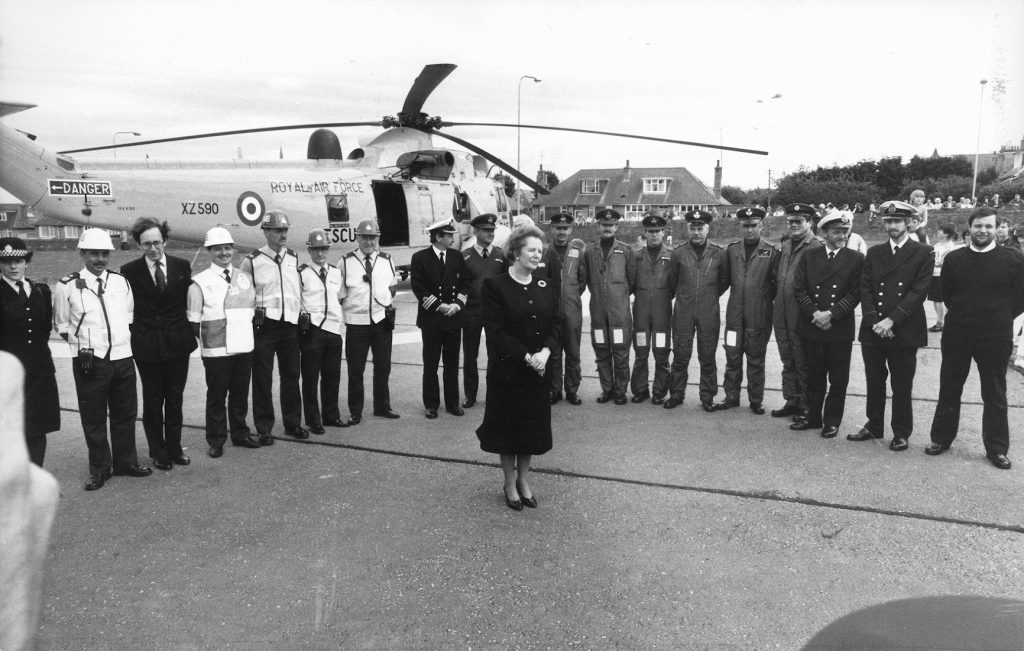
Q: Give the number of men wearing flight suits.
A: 6